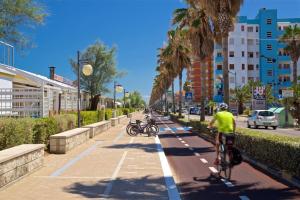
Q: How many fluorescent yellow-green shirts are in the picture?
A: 1